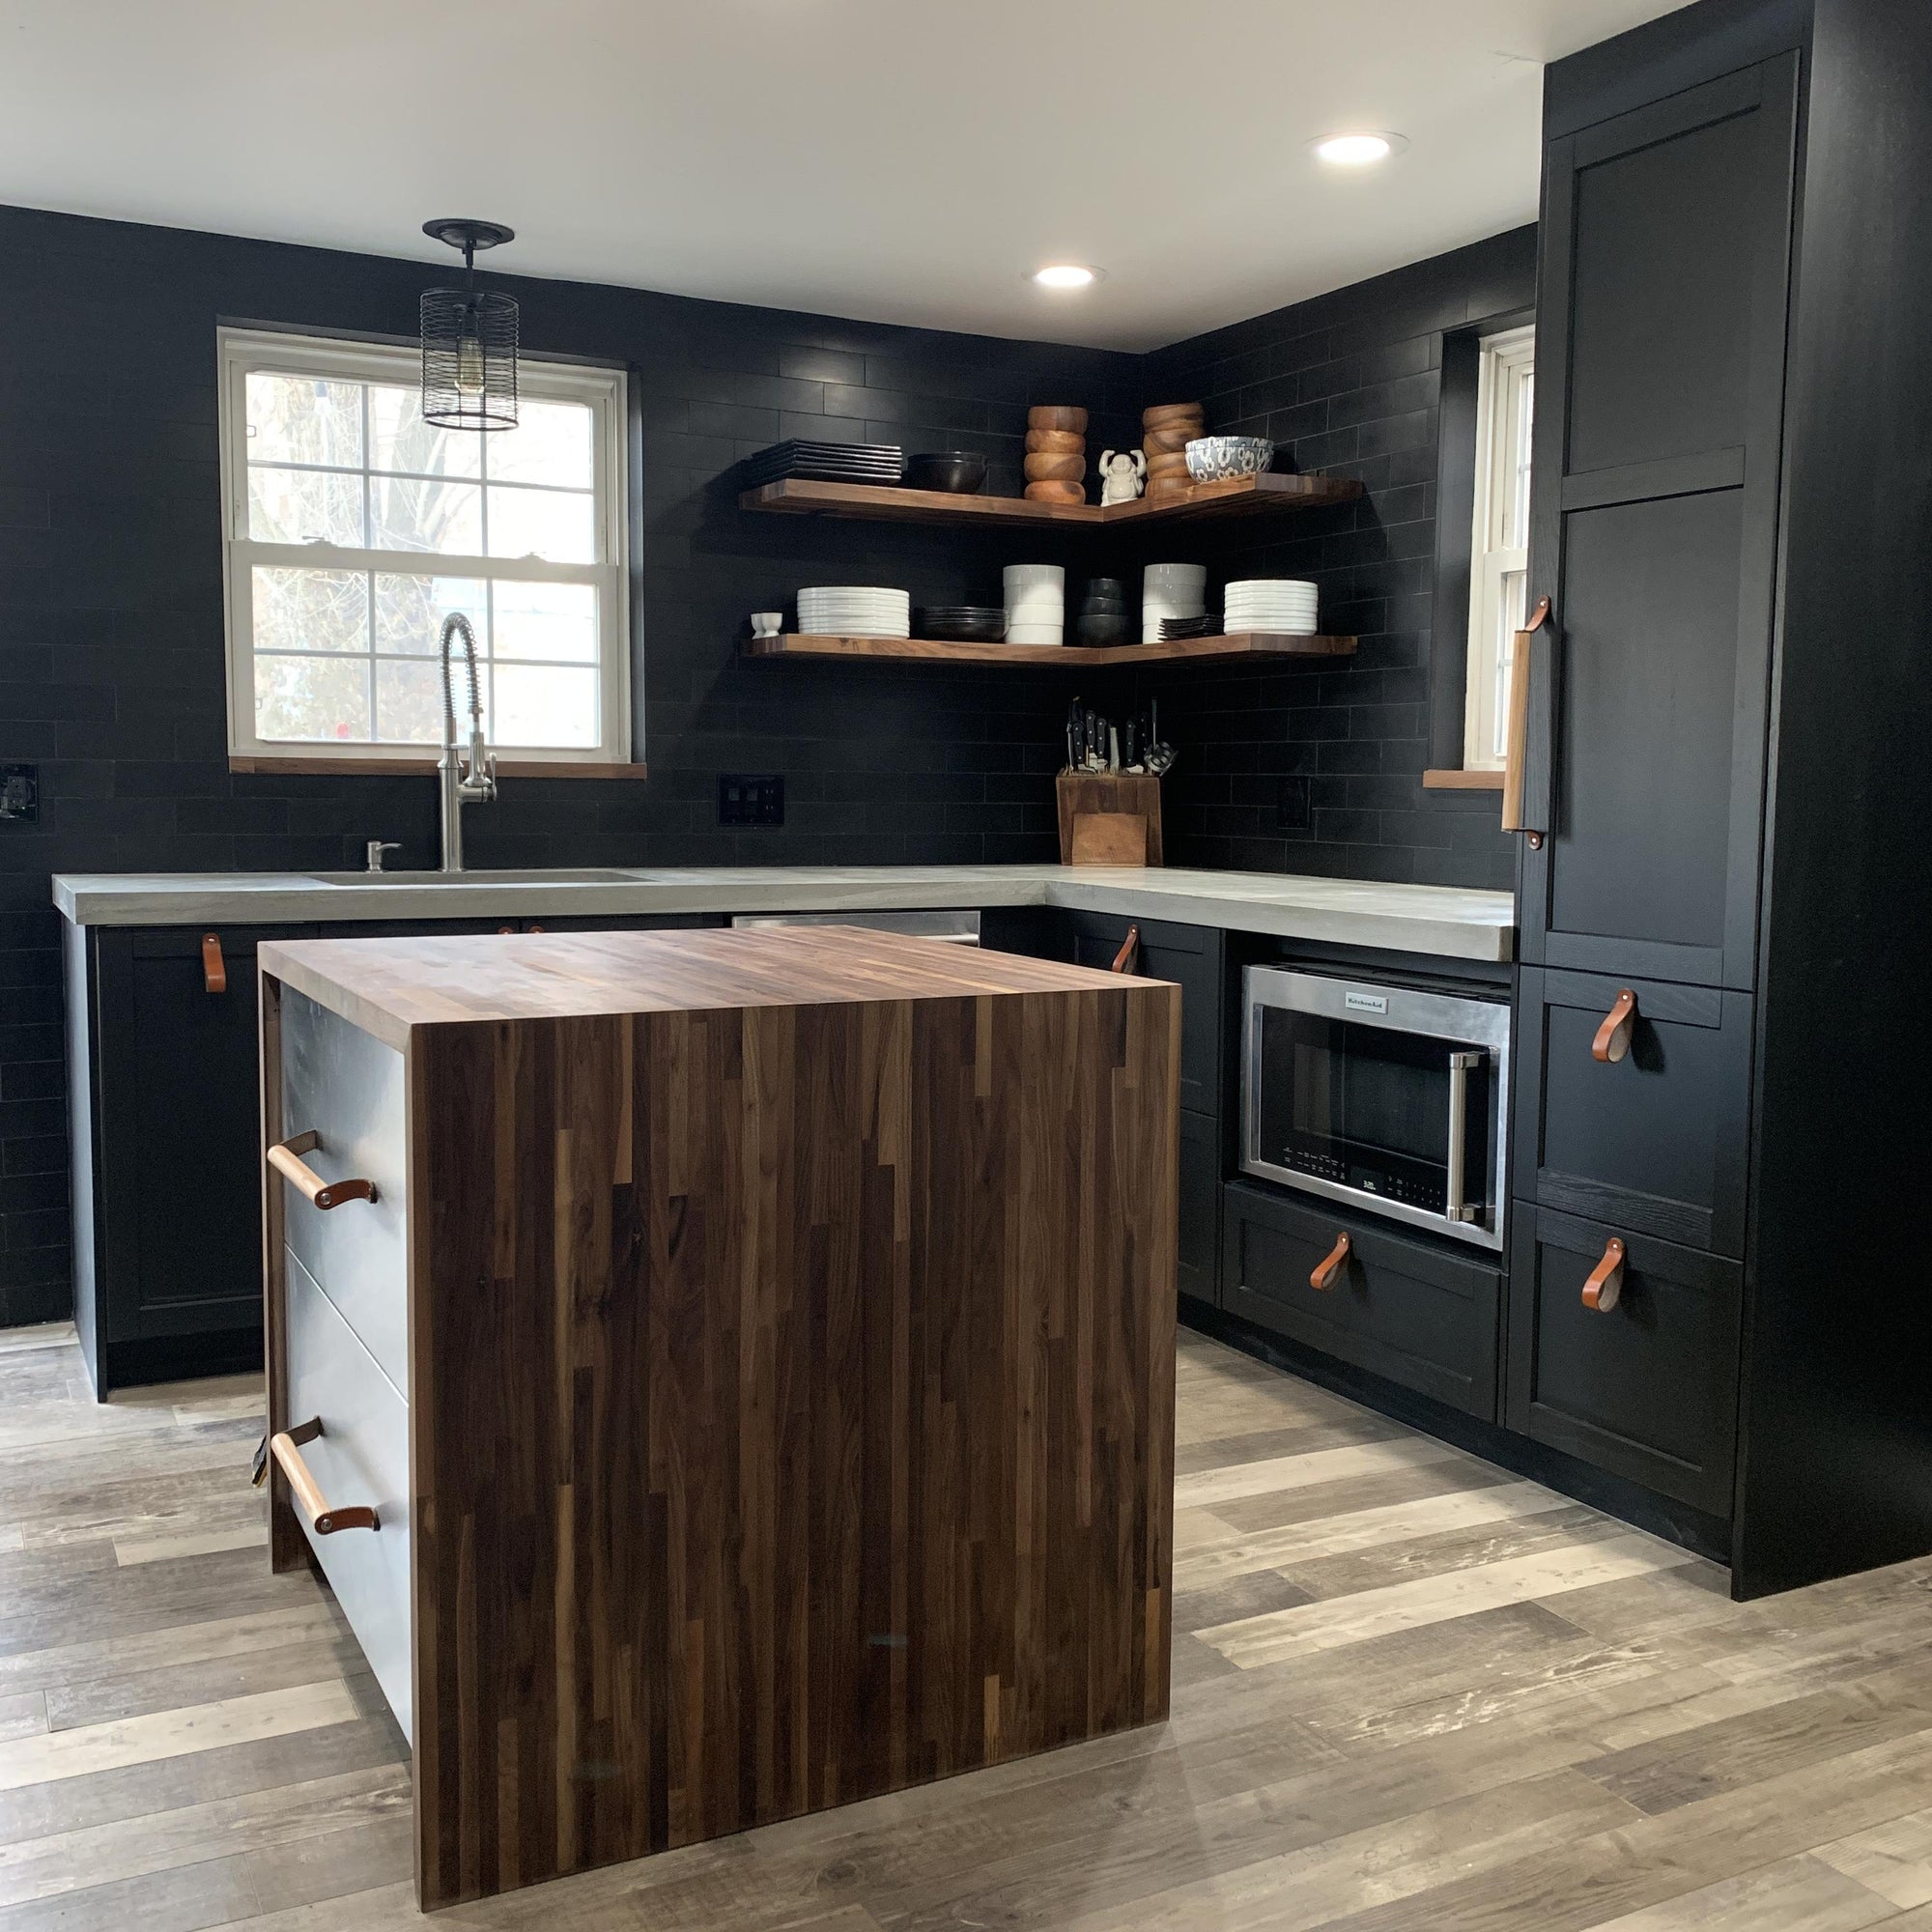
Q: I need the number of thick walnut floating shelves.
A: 2